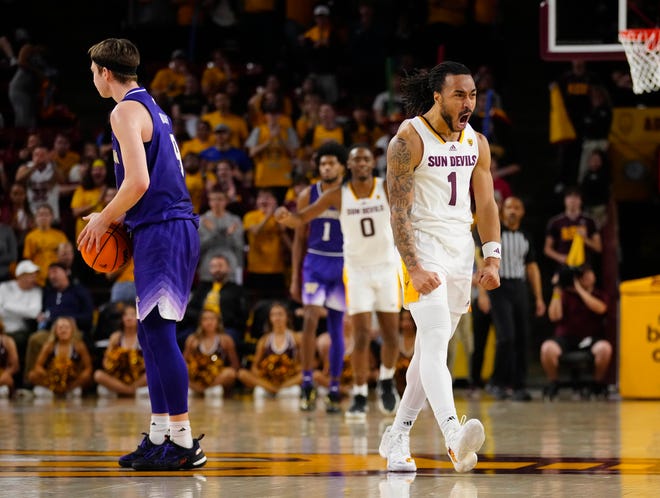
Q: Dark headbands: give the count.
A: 1